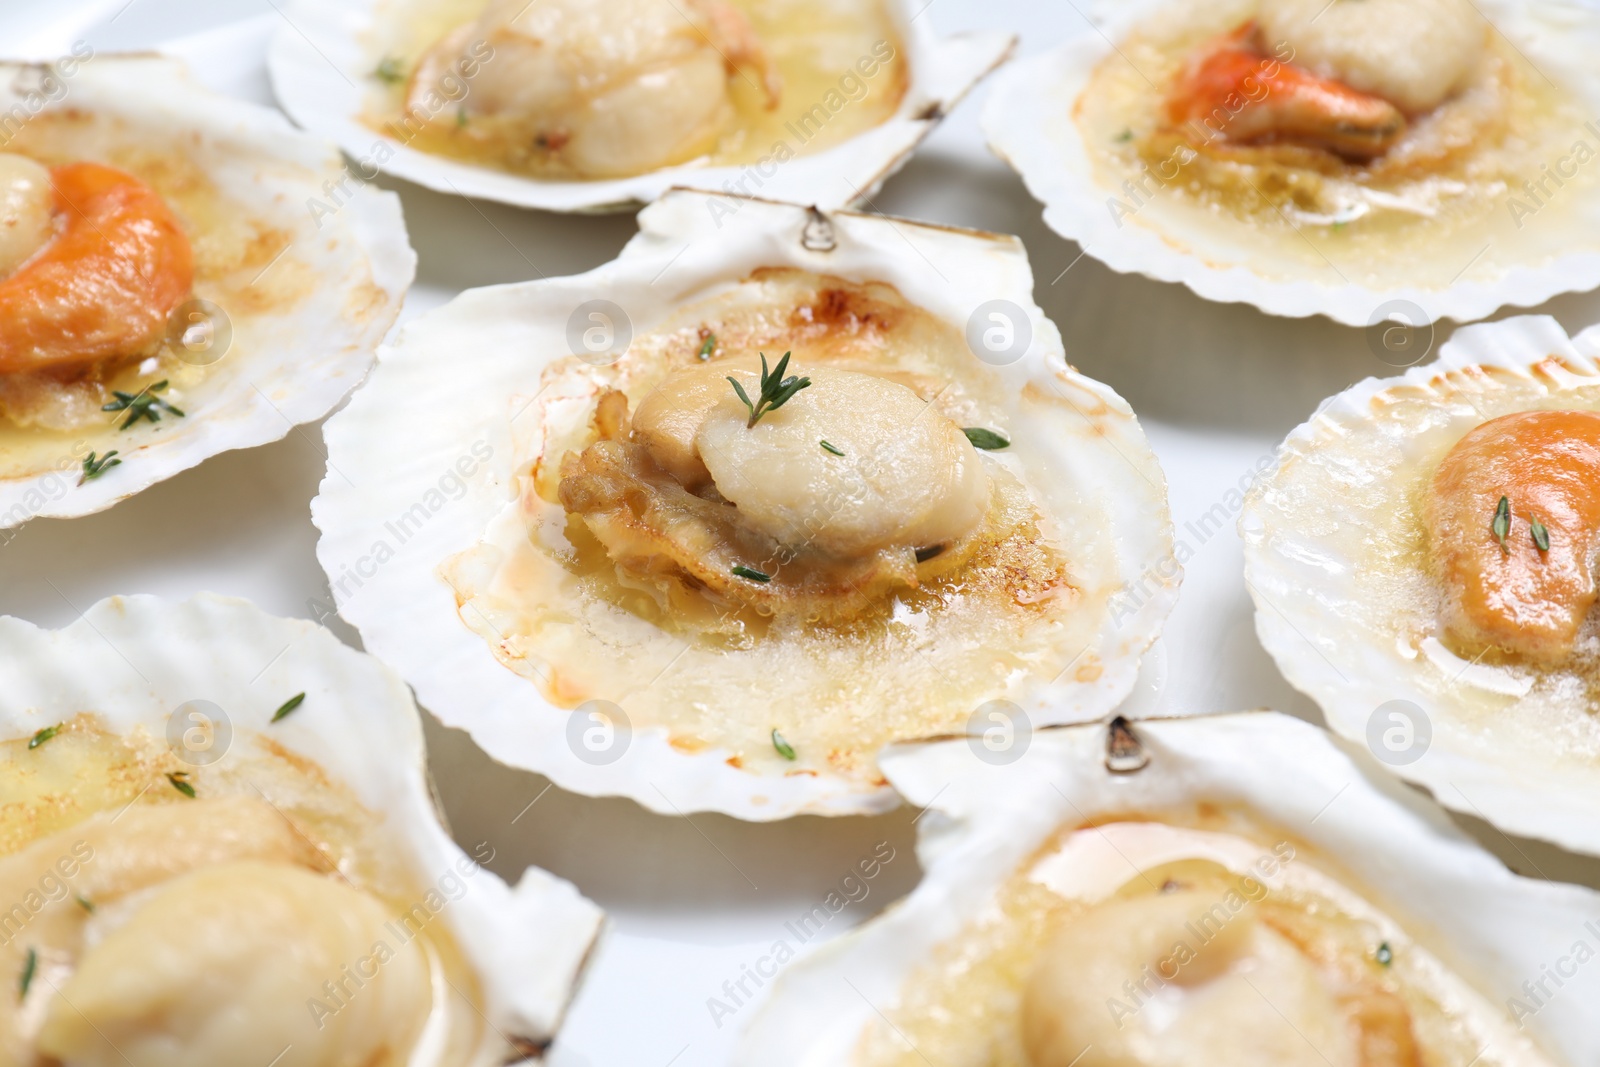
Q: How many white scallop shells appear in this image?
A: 7